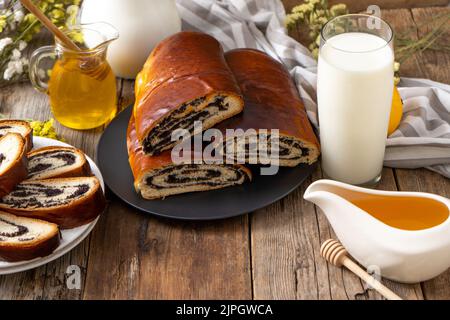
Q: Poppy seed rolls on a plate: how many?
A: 3